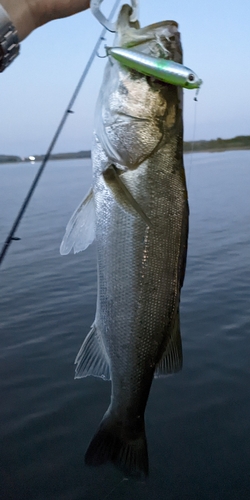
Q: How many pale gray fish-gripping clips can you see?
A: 1